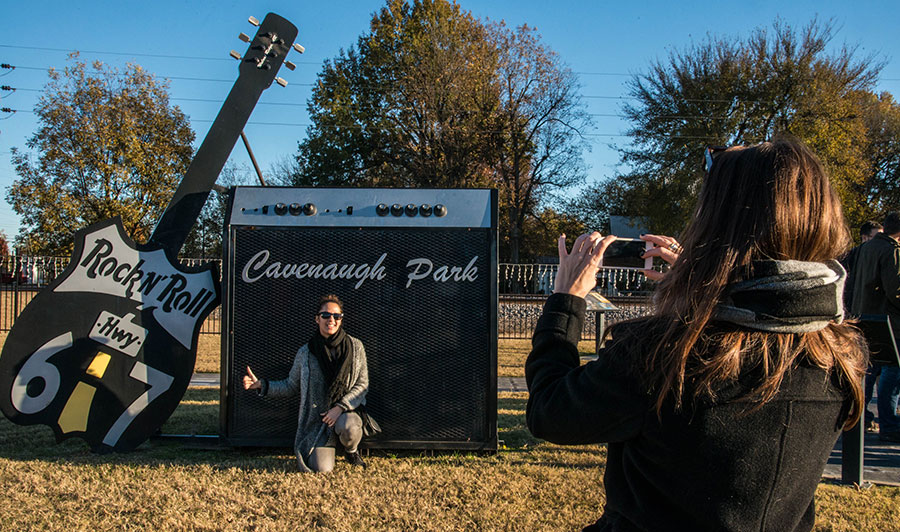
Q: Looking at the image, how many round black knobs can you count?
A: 8